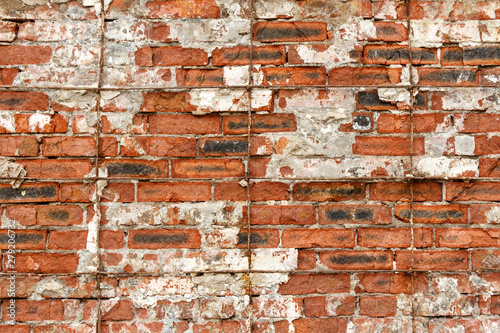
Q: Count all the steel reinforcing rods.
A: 6